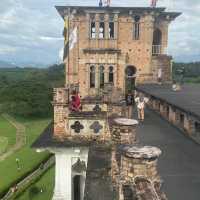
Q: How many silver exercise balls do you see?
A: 0